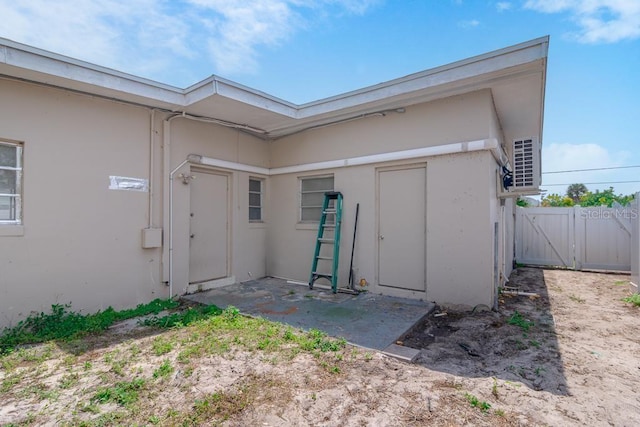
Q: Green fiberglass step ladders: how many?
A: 1